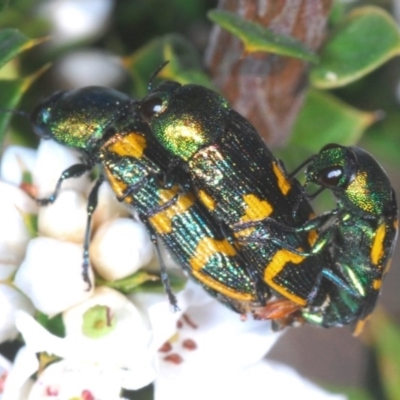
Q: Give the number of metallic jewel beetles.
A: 3